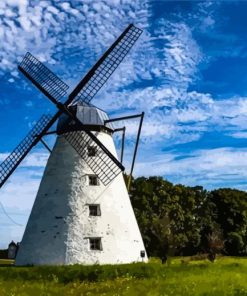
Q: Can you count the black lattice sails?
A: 4